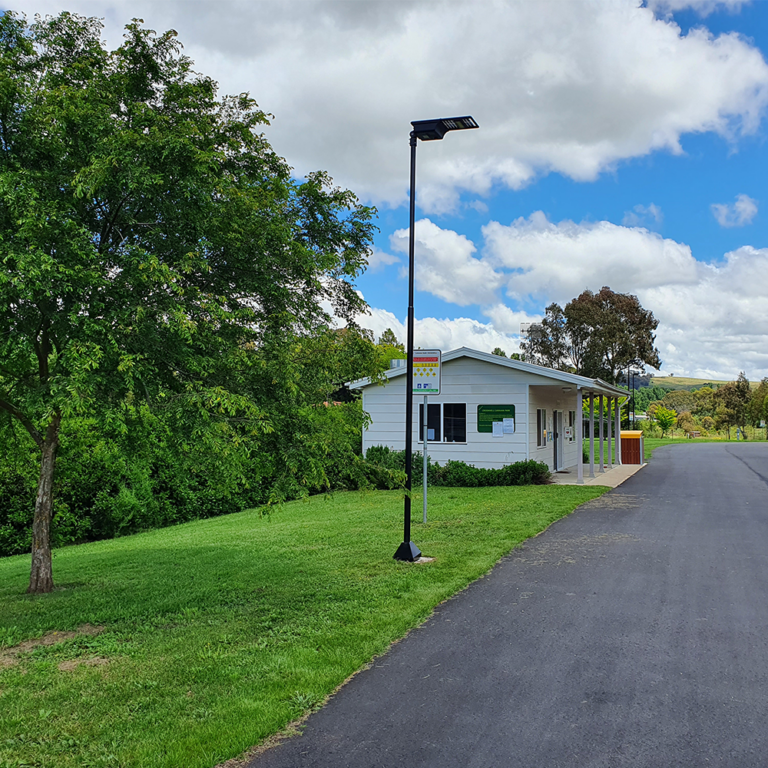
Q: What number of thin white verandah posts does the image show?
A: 5